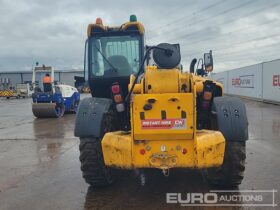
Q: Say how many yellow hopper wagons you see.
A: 0